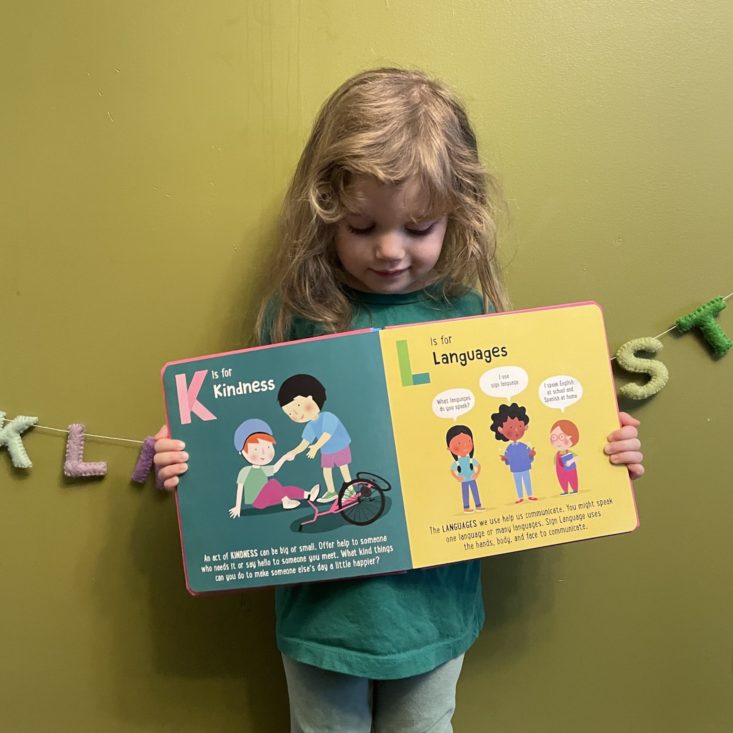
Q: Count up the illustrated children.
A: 5